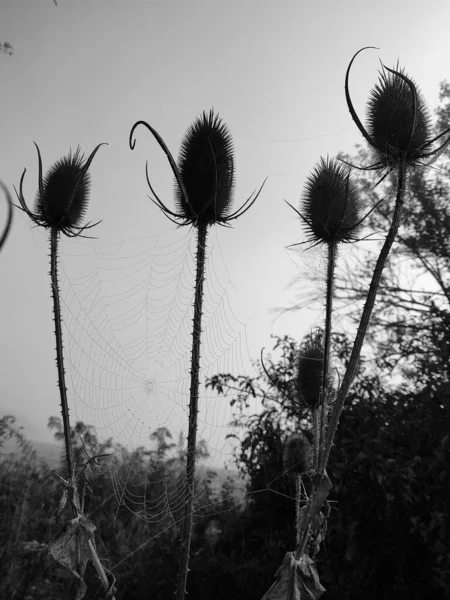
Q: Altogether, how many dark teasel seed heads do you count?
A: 6